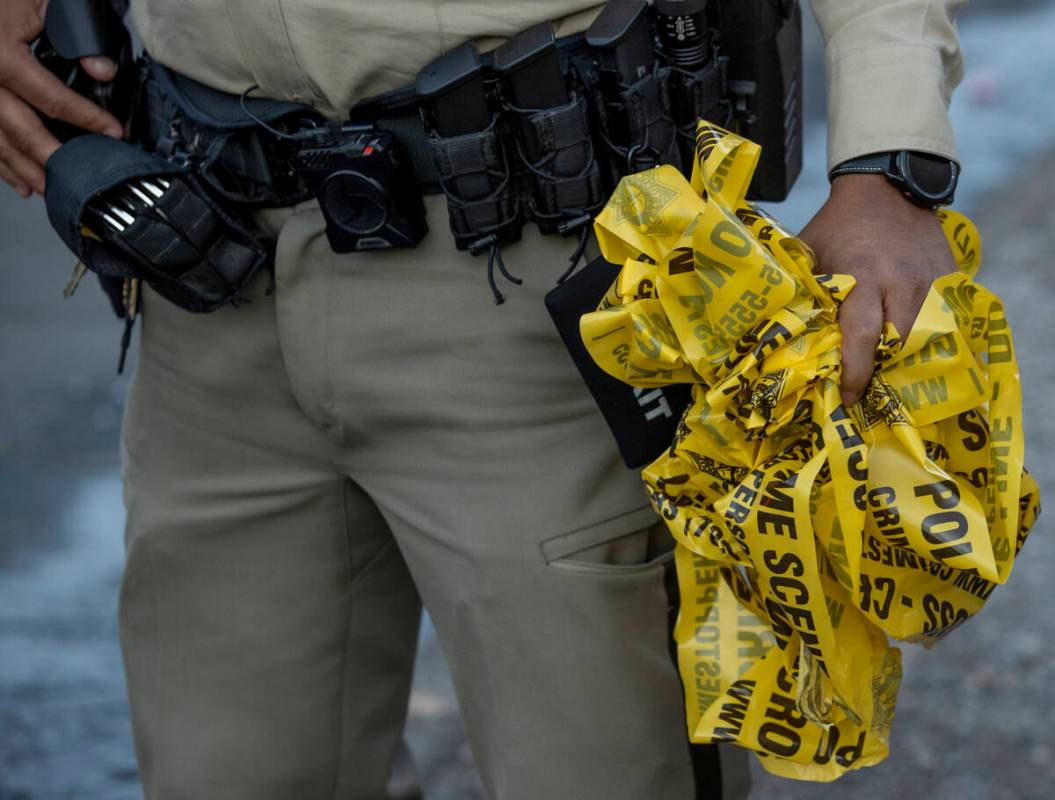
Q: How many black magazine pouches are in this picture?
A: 3